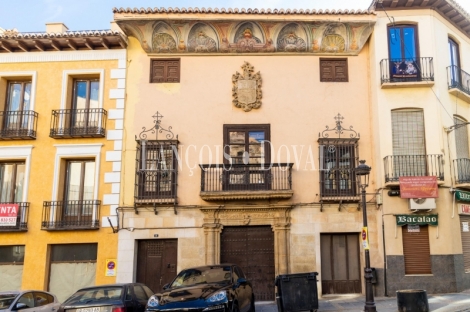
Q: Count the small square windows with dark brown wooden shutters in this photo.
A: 2